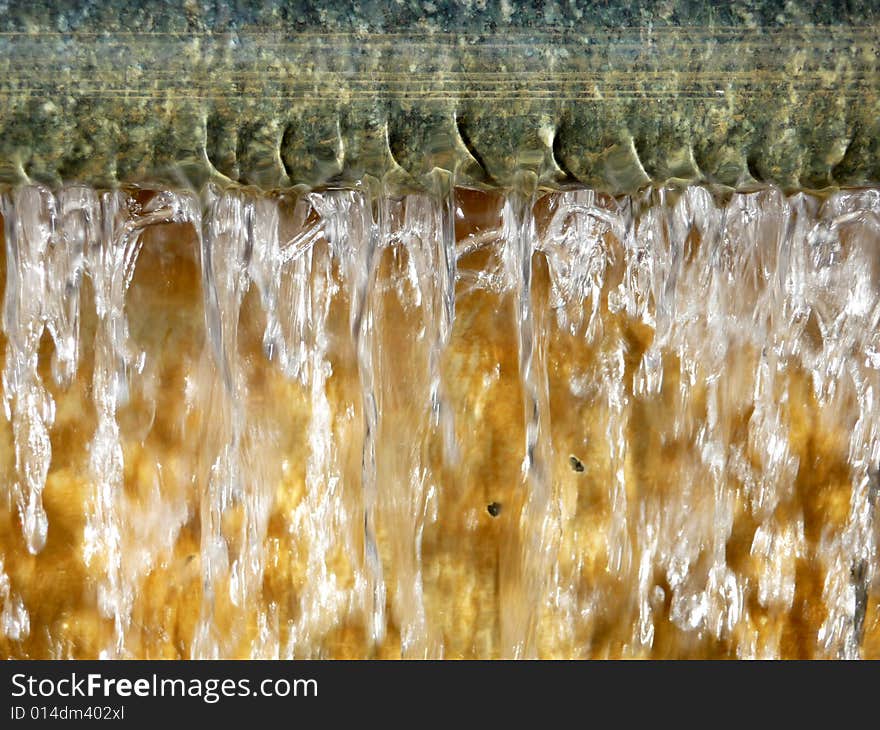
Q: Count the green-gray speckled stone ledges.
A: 1